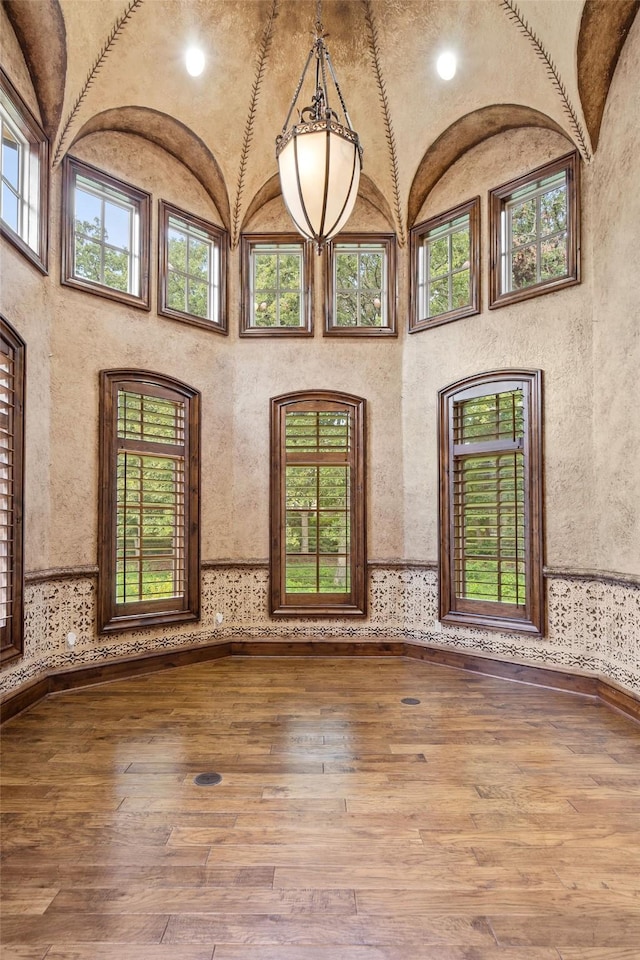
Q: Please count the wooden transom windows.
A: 7